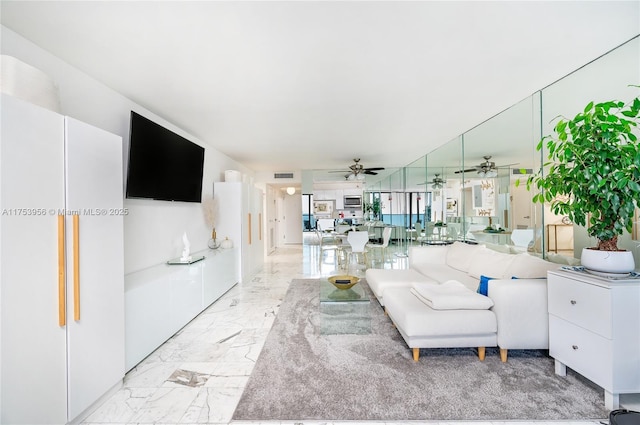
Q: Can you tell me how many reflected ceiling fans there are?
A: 2